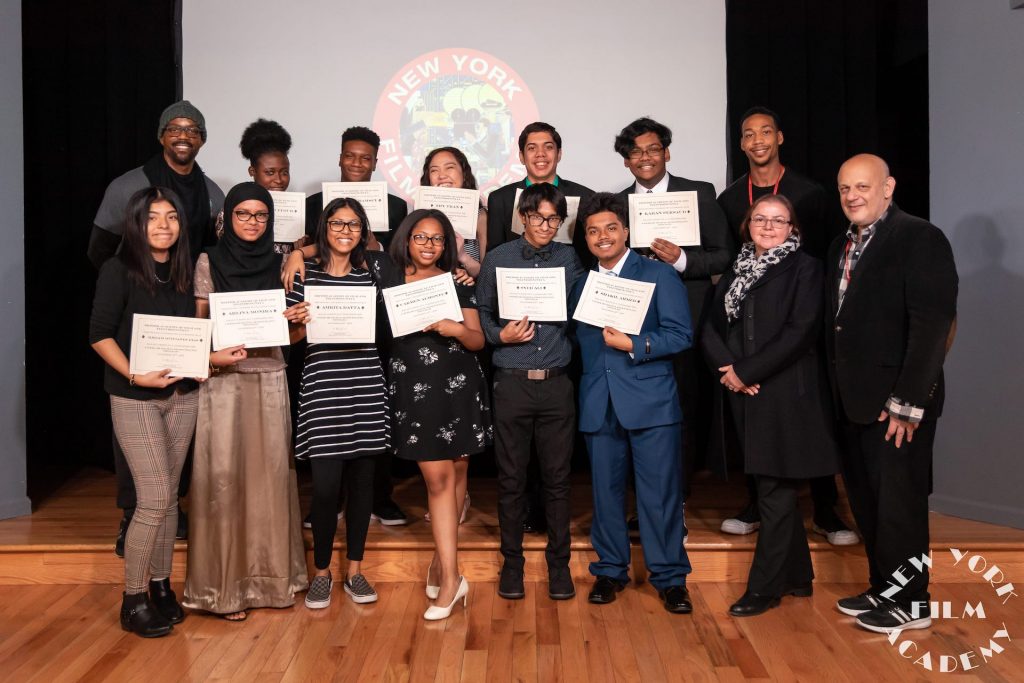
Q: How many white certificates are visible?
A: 11